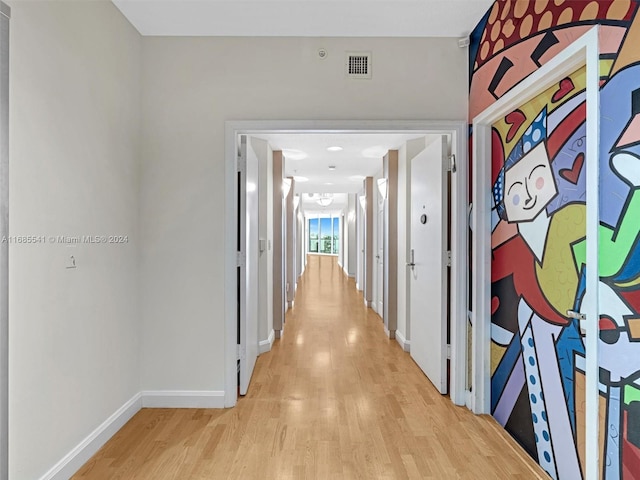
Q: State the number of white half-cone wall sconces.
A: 4